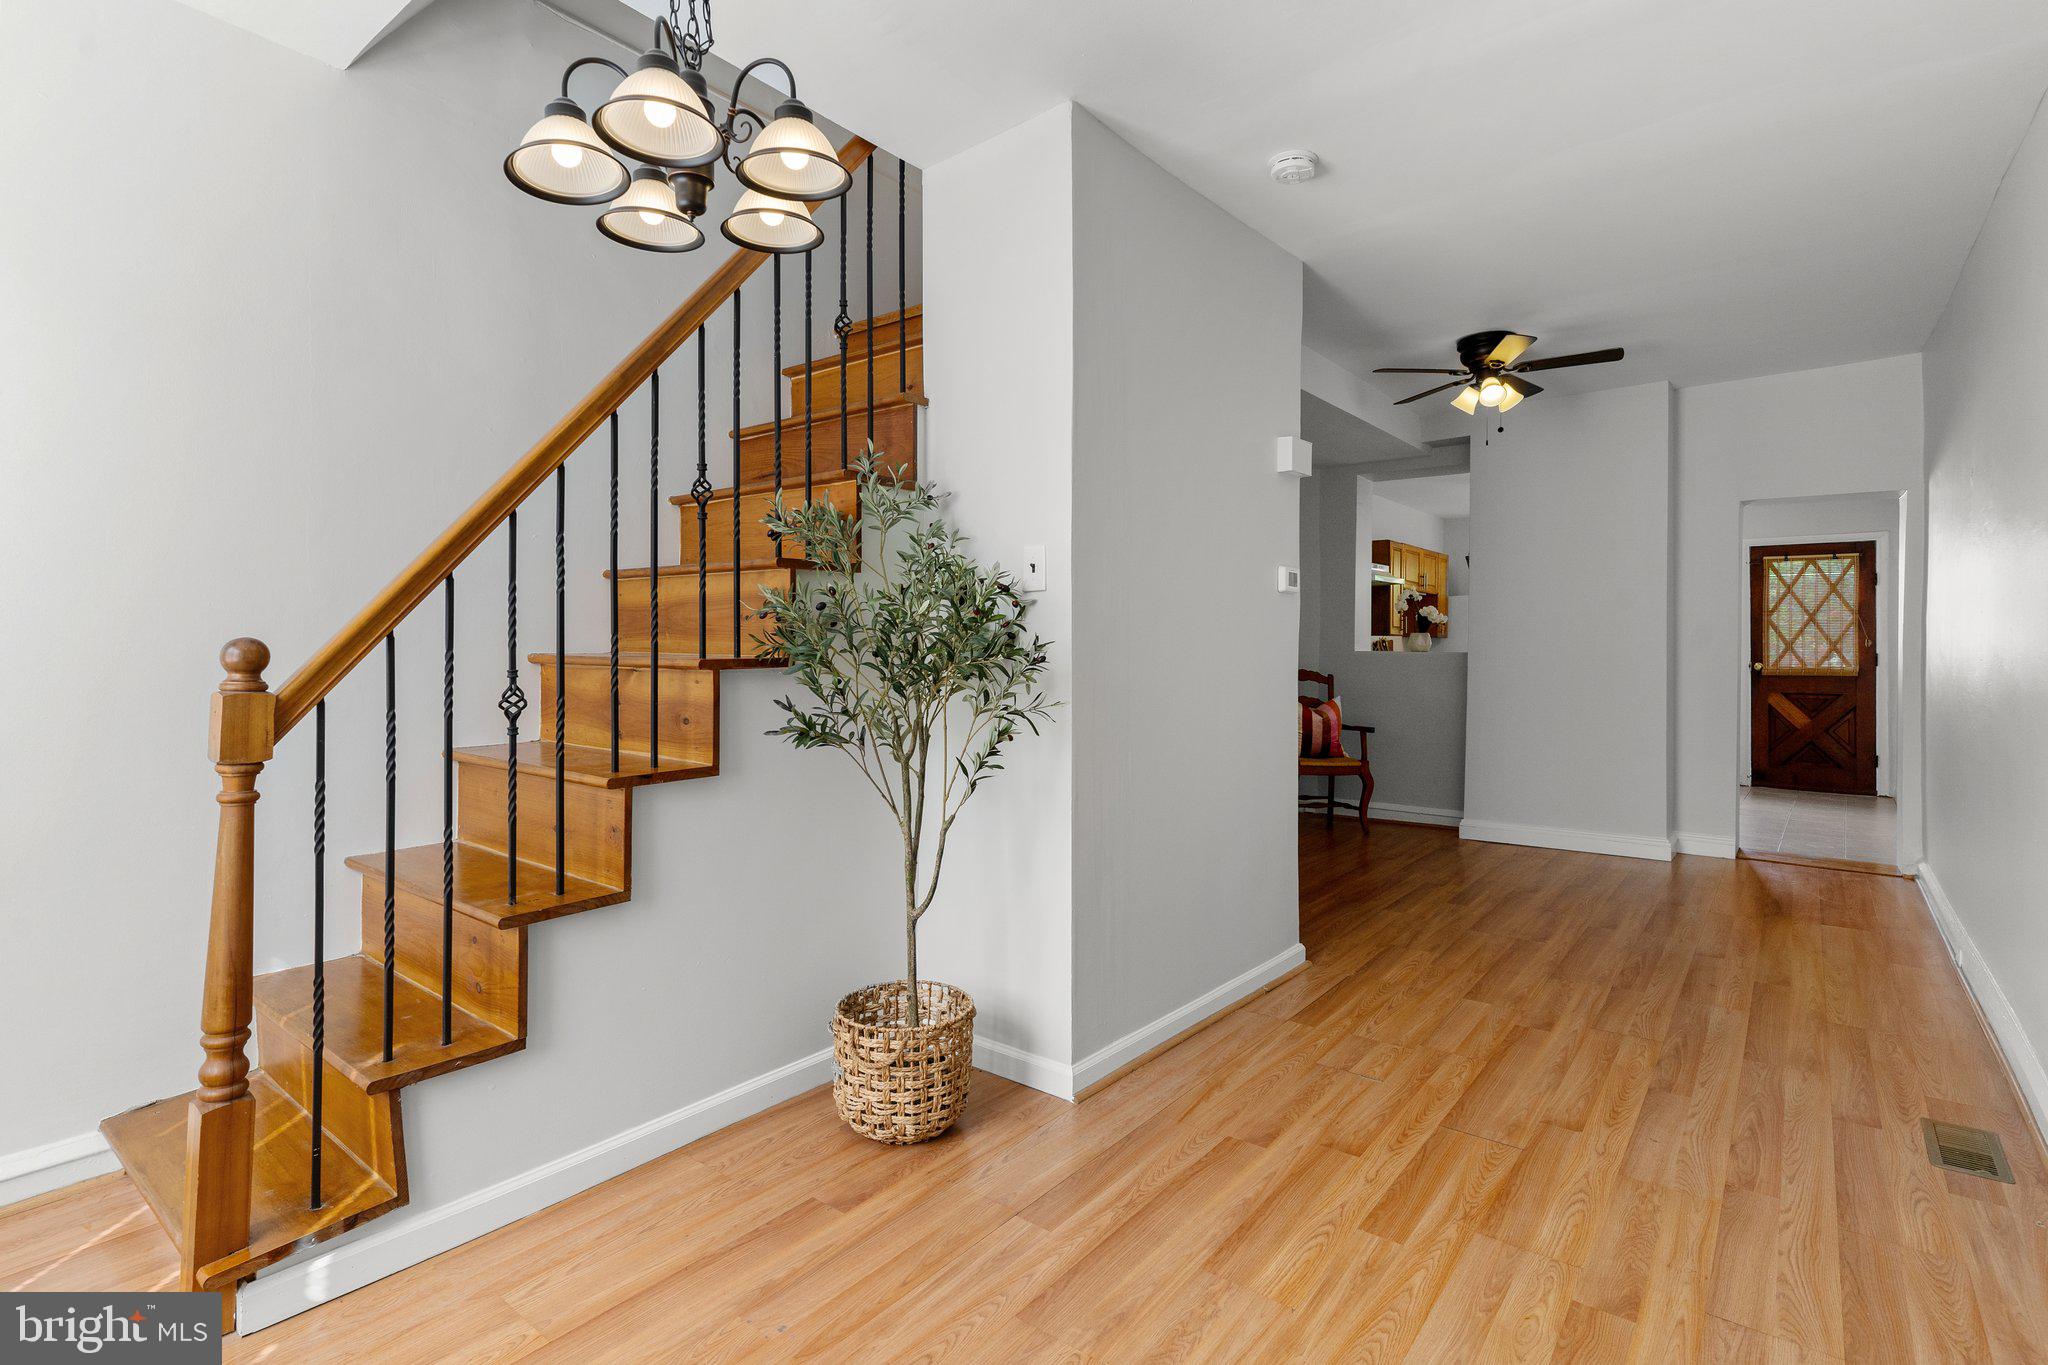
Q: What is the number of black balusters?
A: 14